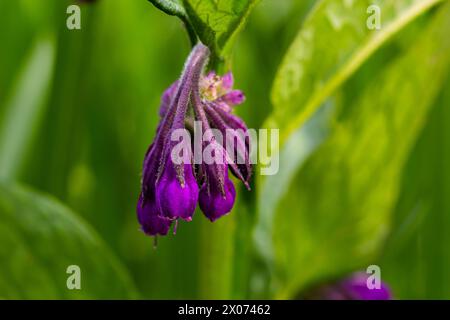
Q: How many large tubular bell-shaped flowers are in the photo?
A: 3